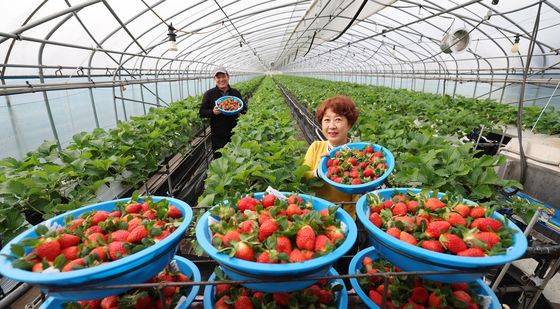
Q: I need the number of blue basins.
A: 8